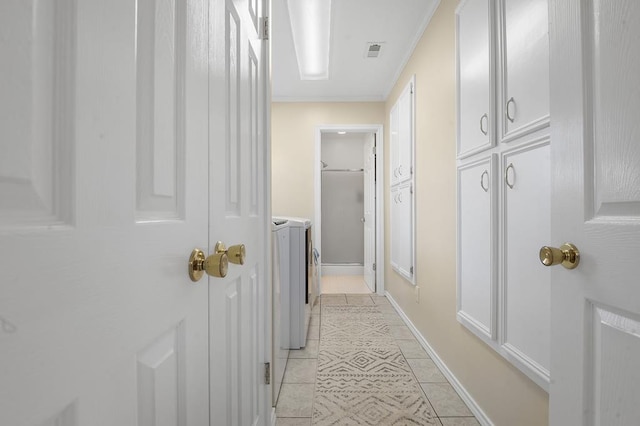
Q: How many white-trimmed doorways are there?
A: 1